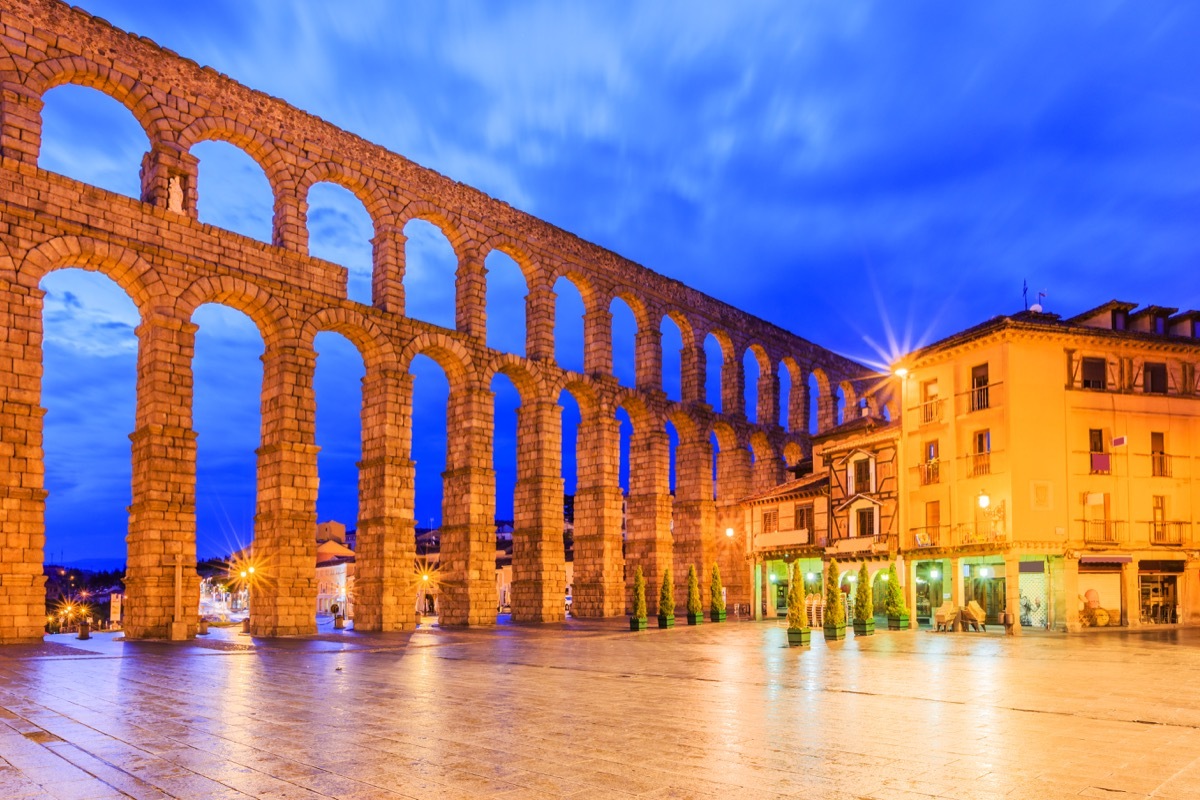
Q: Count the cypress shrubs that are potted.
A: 8